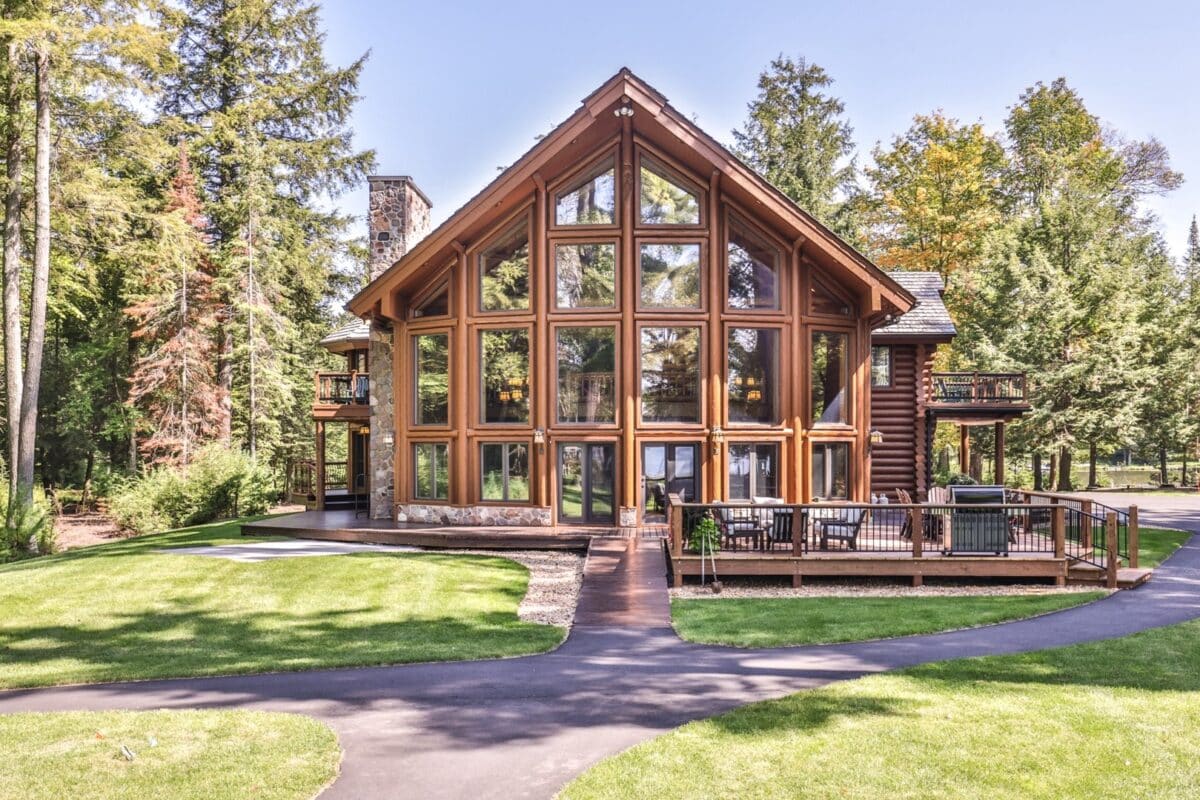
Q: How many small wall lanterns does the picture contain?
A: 4